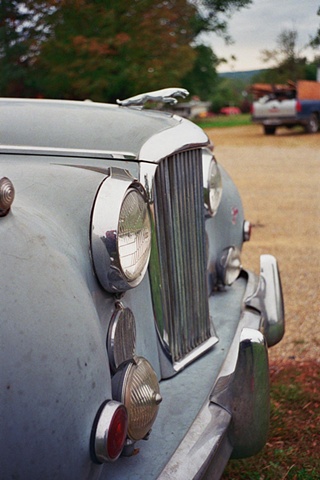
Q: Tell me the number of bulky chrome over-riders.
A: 2